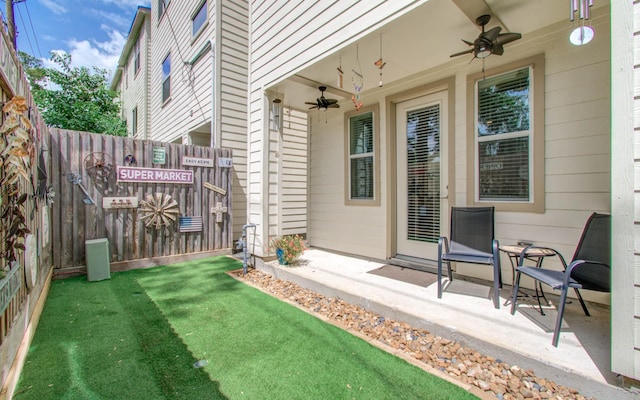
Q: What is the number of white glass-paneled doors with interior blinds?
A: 1